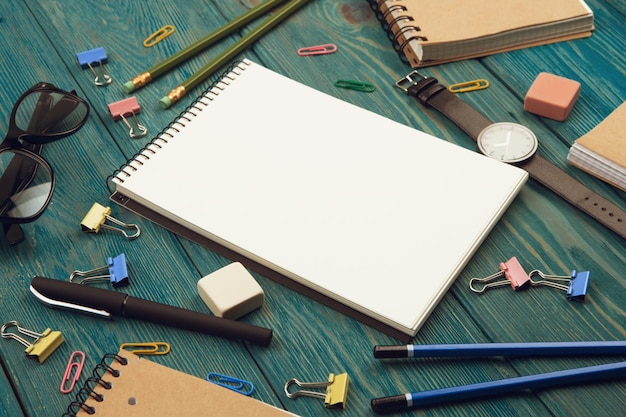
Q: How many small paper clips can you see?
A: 7